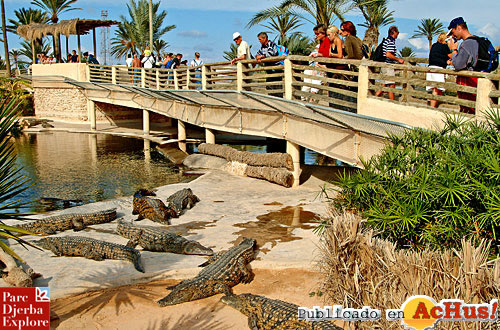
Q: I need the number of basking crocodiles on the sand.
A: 7